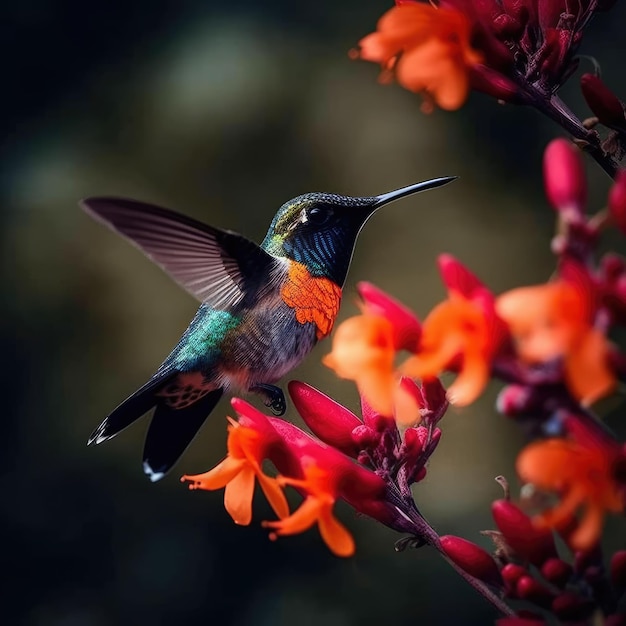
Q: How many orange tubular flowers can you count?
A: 7